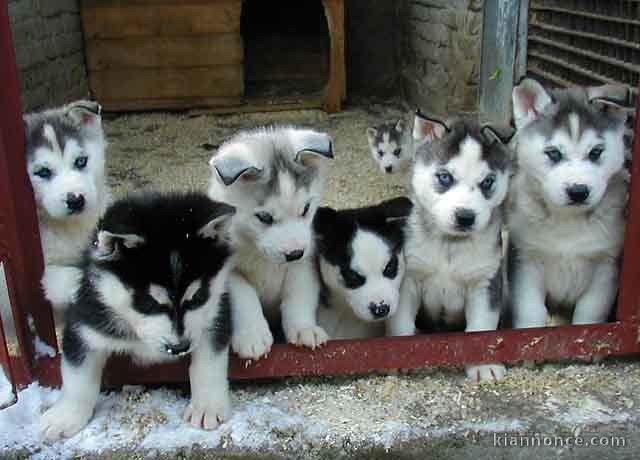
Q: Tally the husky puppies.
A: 7